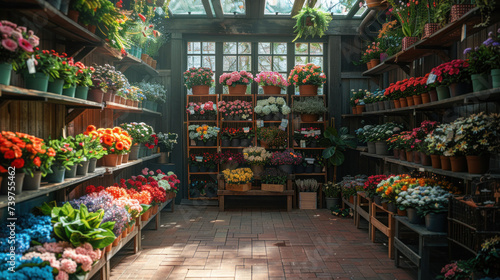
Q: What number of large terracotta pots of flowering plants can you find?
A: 4